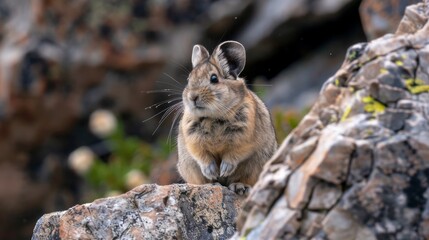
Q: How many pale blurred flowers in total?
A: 3